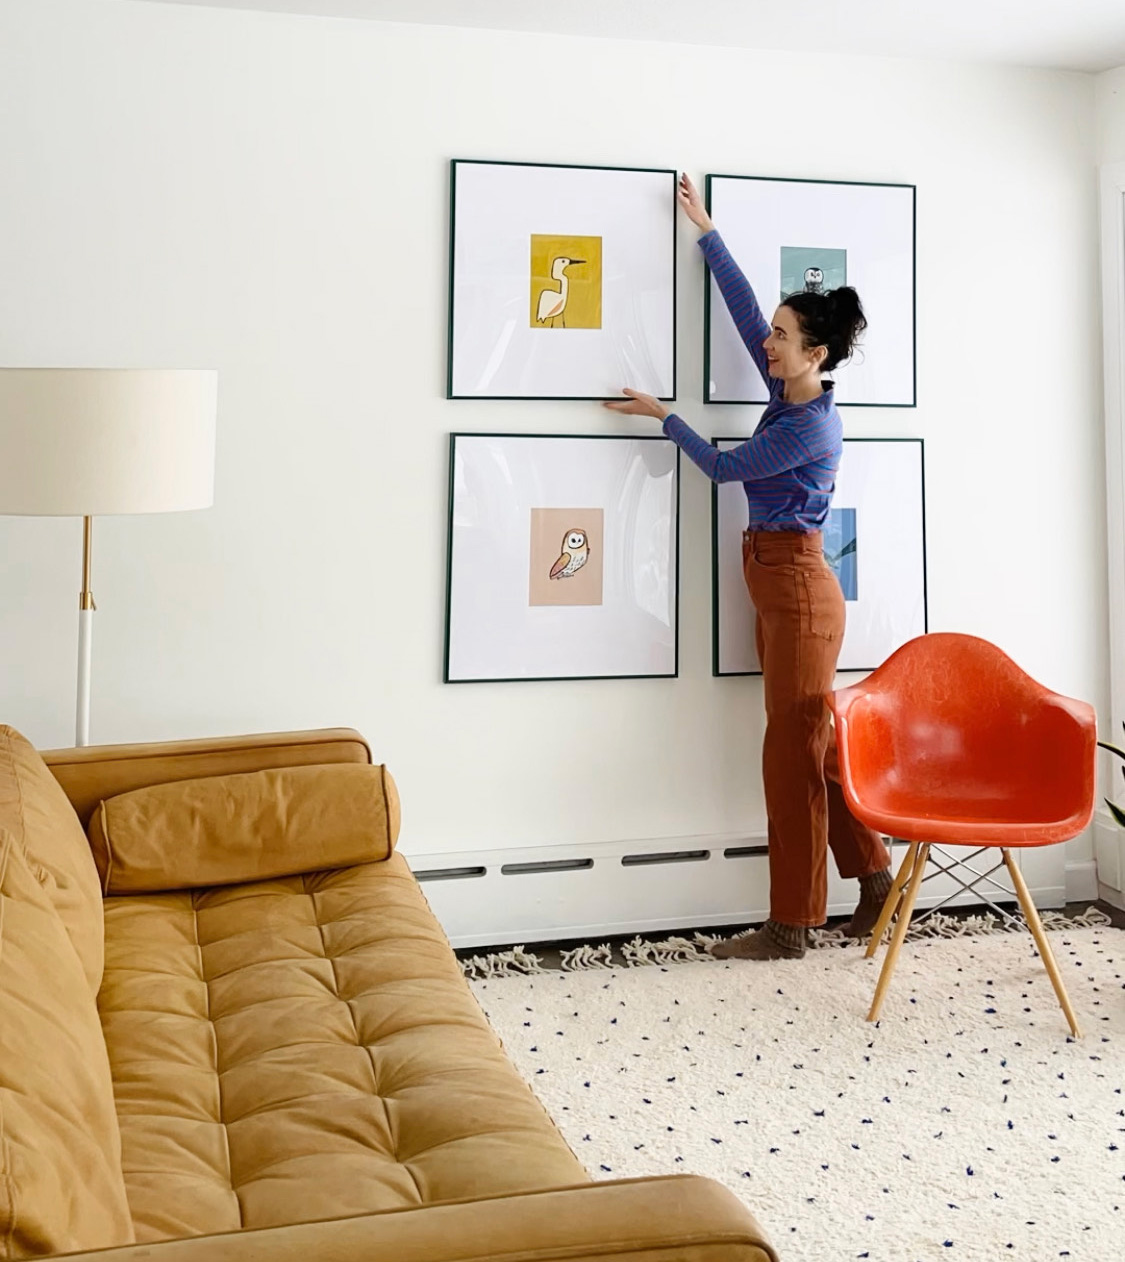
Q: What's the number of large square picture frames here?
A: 4